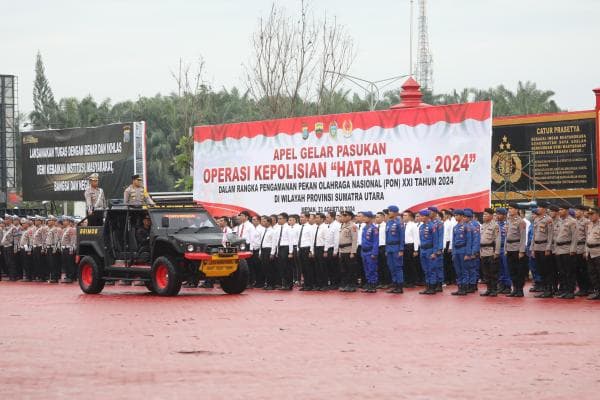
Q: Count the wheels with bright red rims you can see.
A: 2